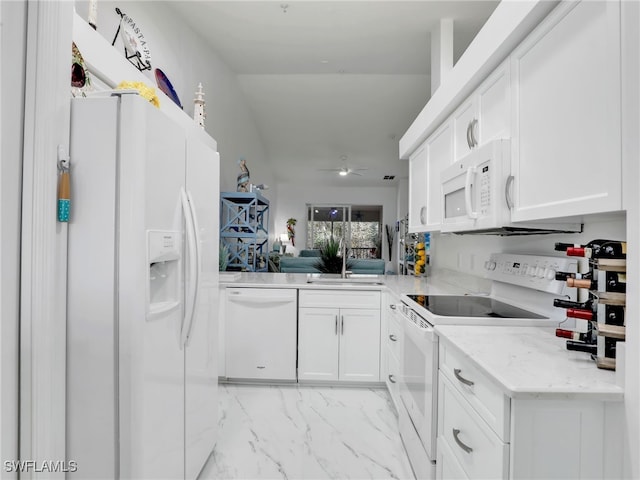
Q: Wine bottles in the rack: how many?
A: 8